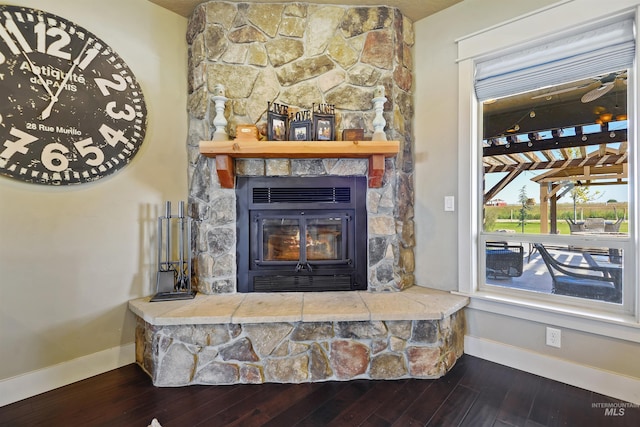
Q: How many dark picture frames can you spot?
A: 3